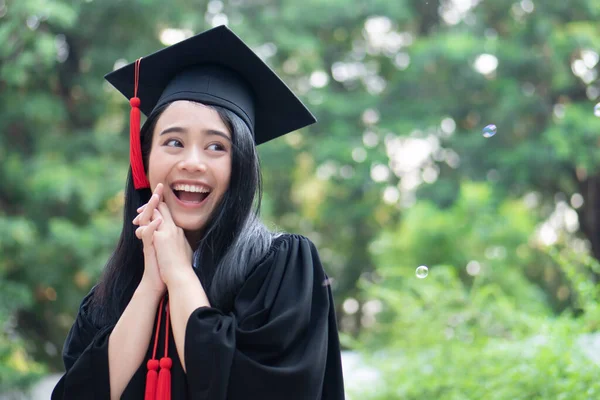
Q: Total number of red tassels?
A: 3